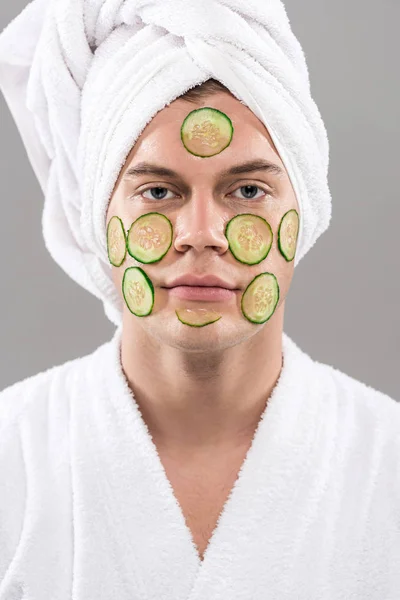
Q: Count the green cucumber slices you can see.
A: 8